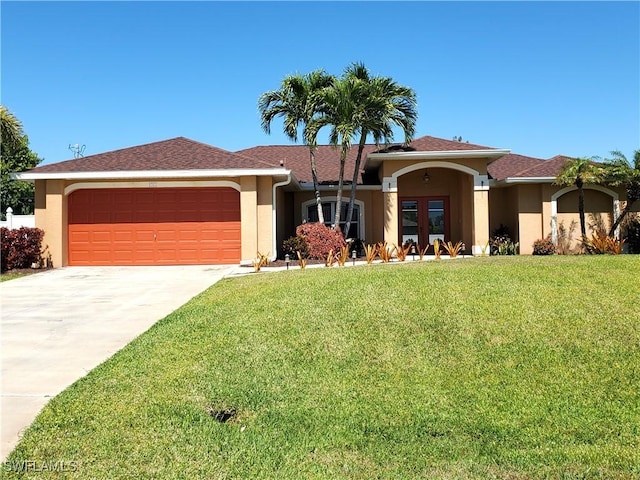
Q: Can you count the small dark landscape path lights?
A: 4